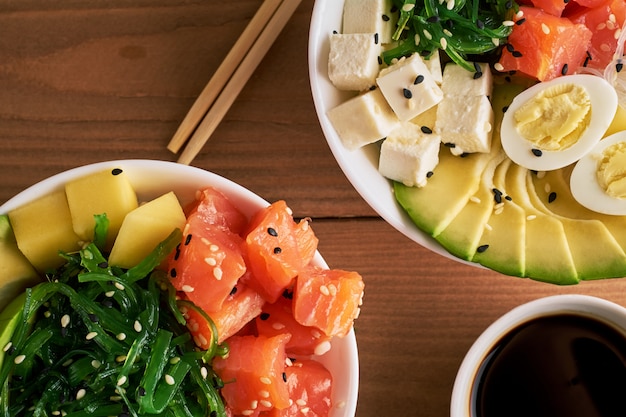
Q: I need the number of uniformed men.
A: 0